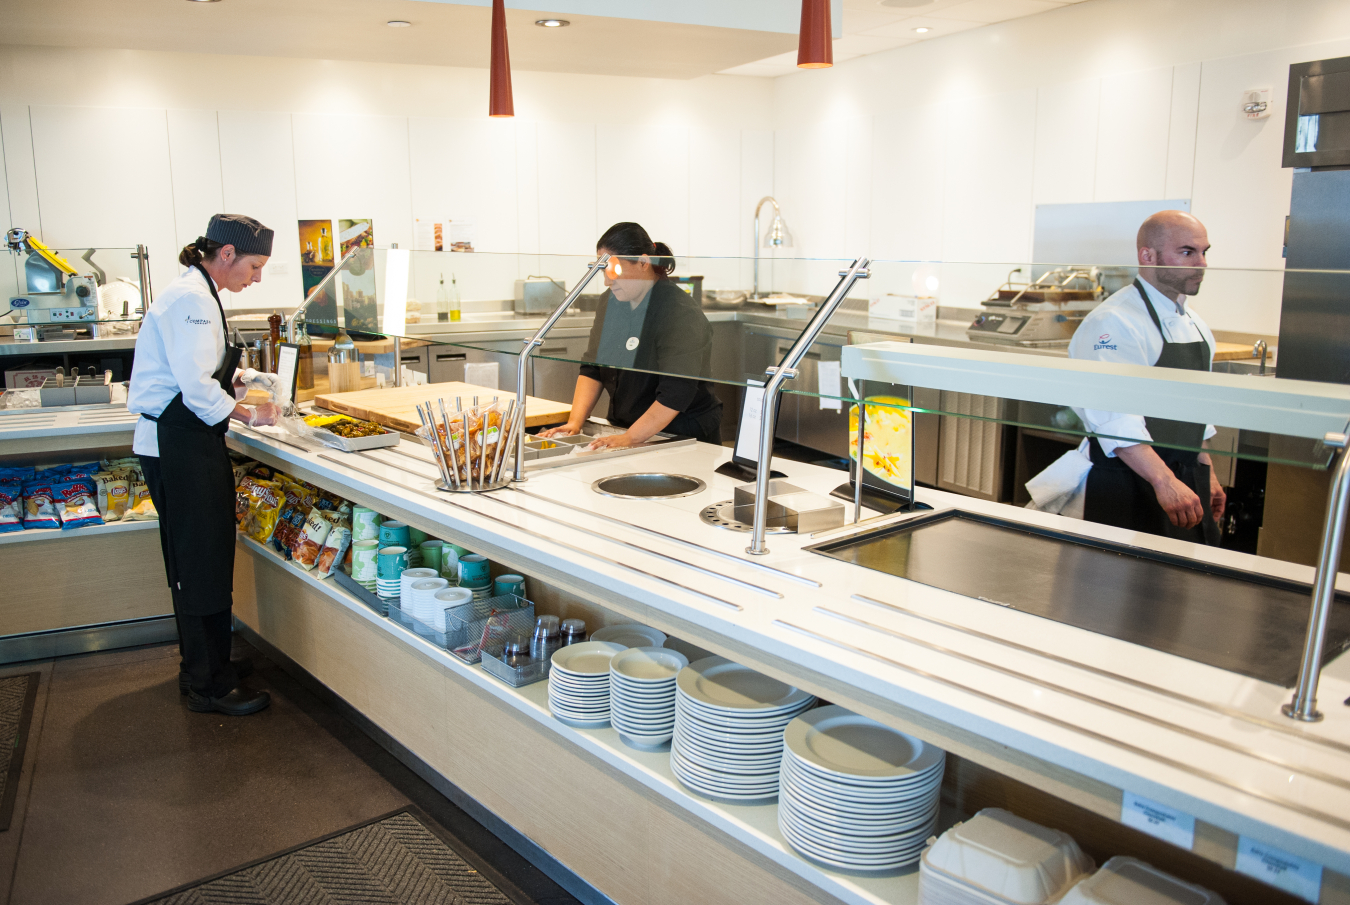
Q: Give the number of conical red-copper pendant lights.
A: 2